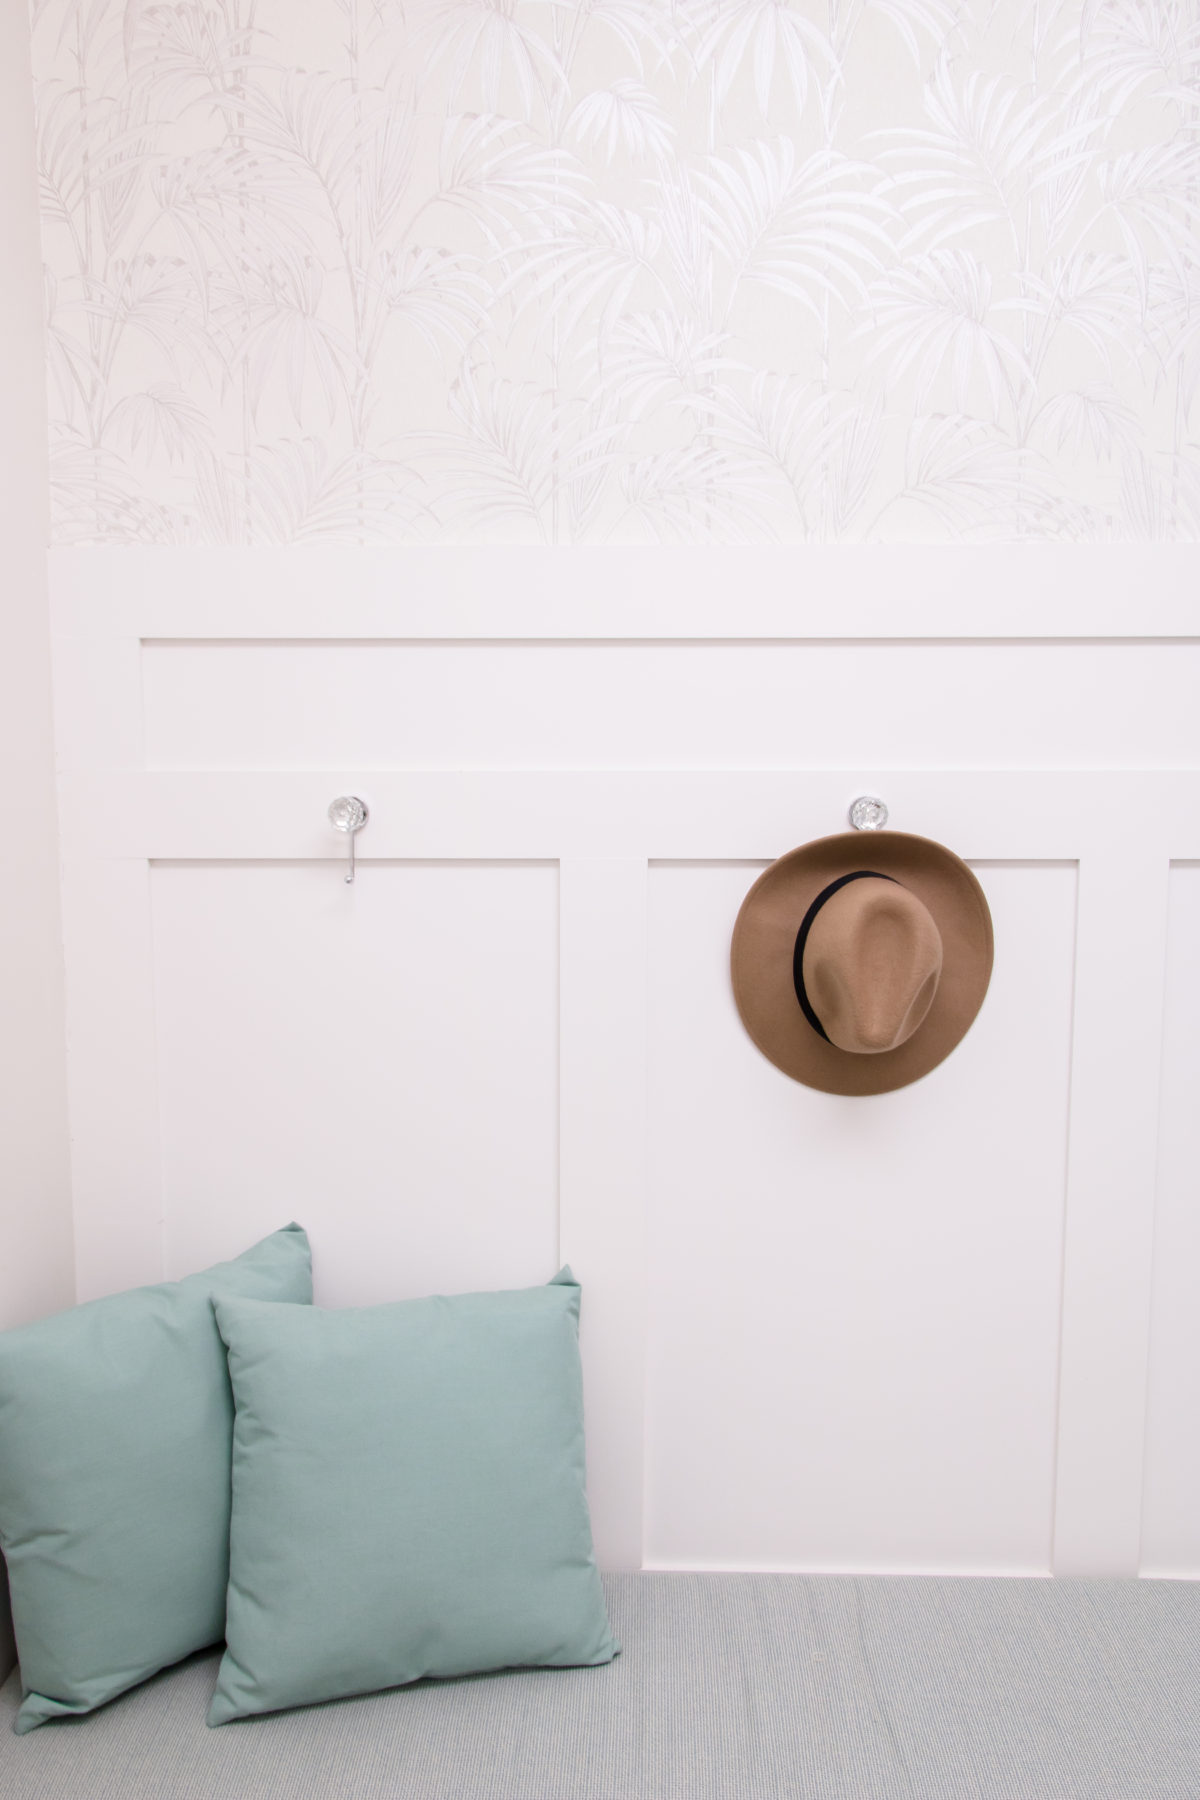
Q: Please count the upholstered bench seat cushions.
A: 1